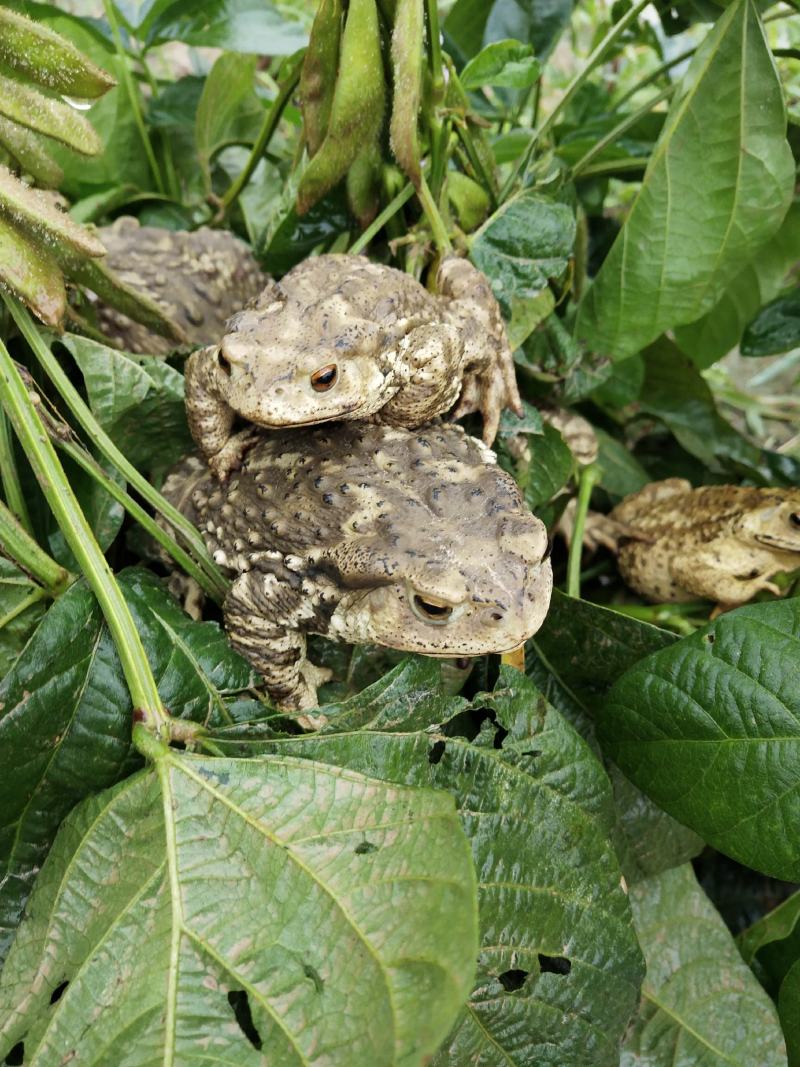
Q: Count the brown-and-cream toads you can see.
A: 4